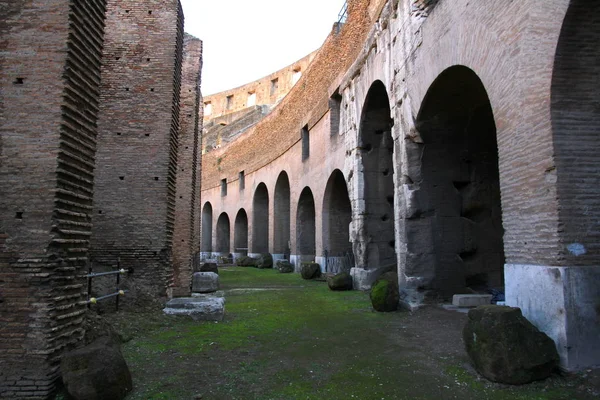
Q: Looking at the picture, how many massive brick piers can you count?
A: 3